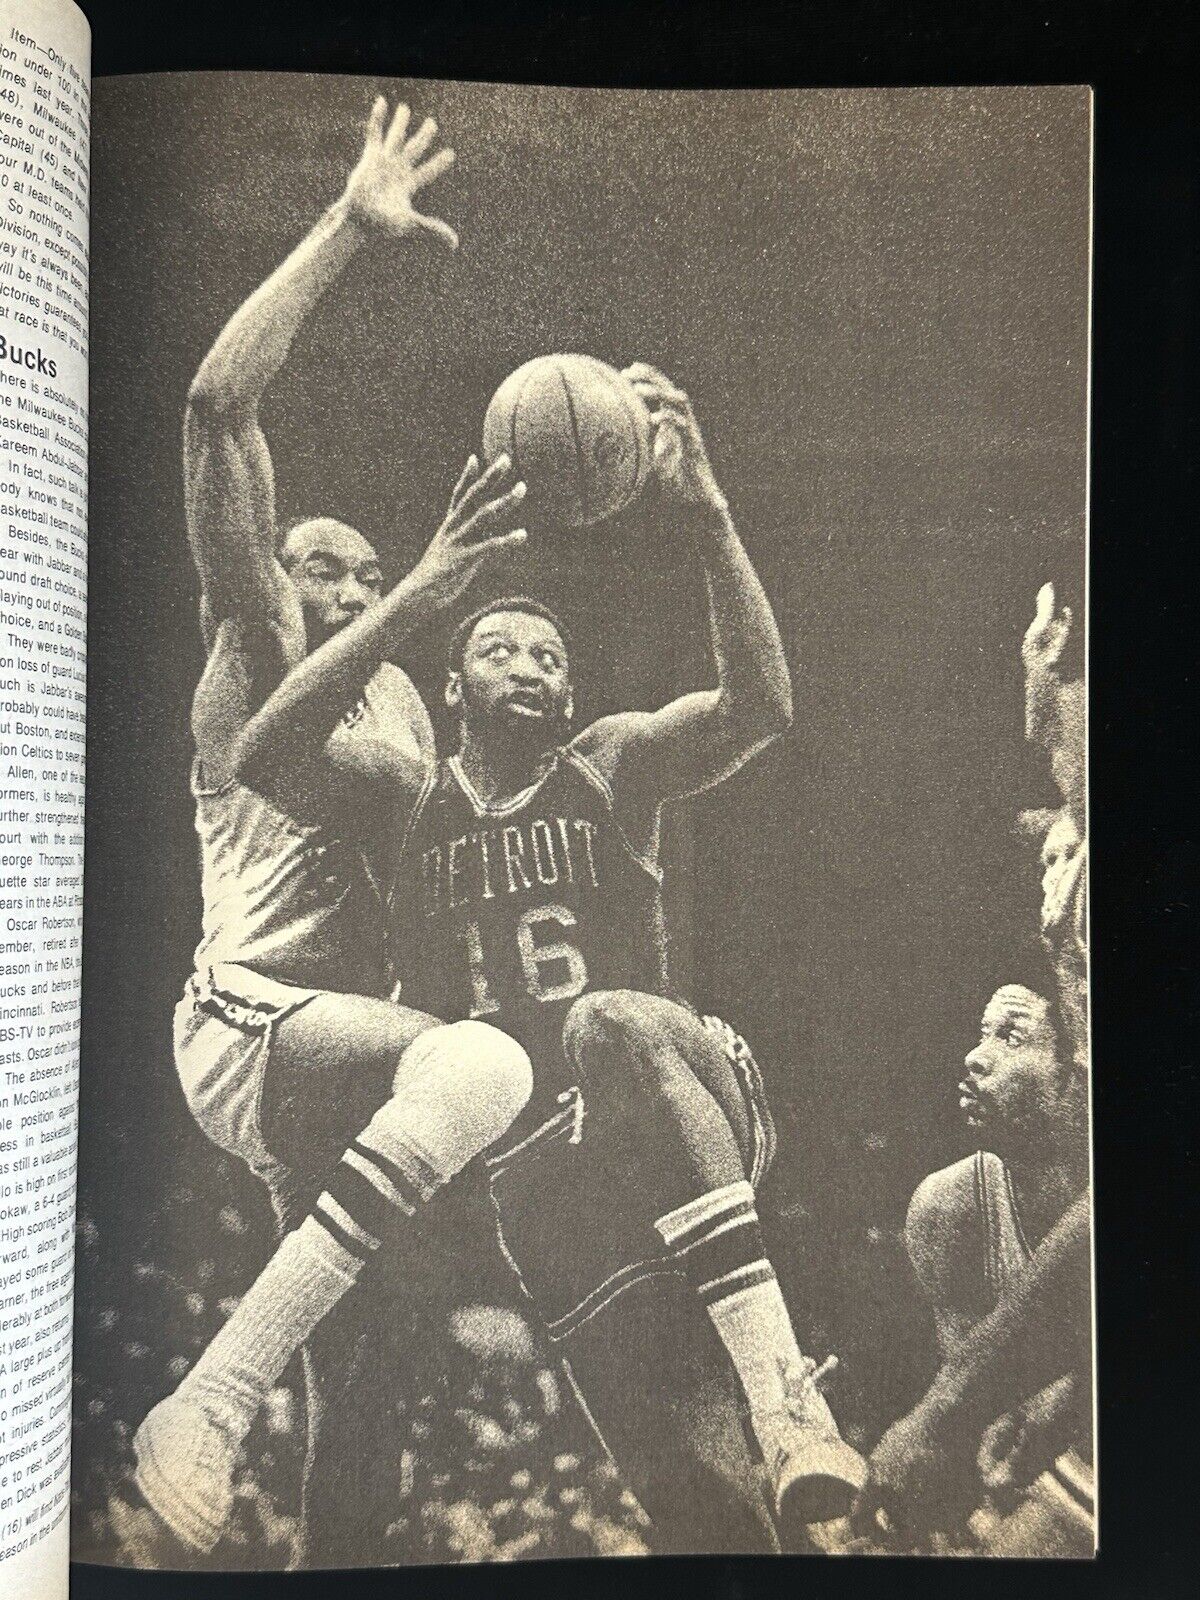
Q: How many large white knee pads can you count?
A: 1